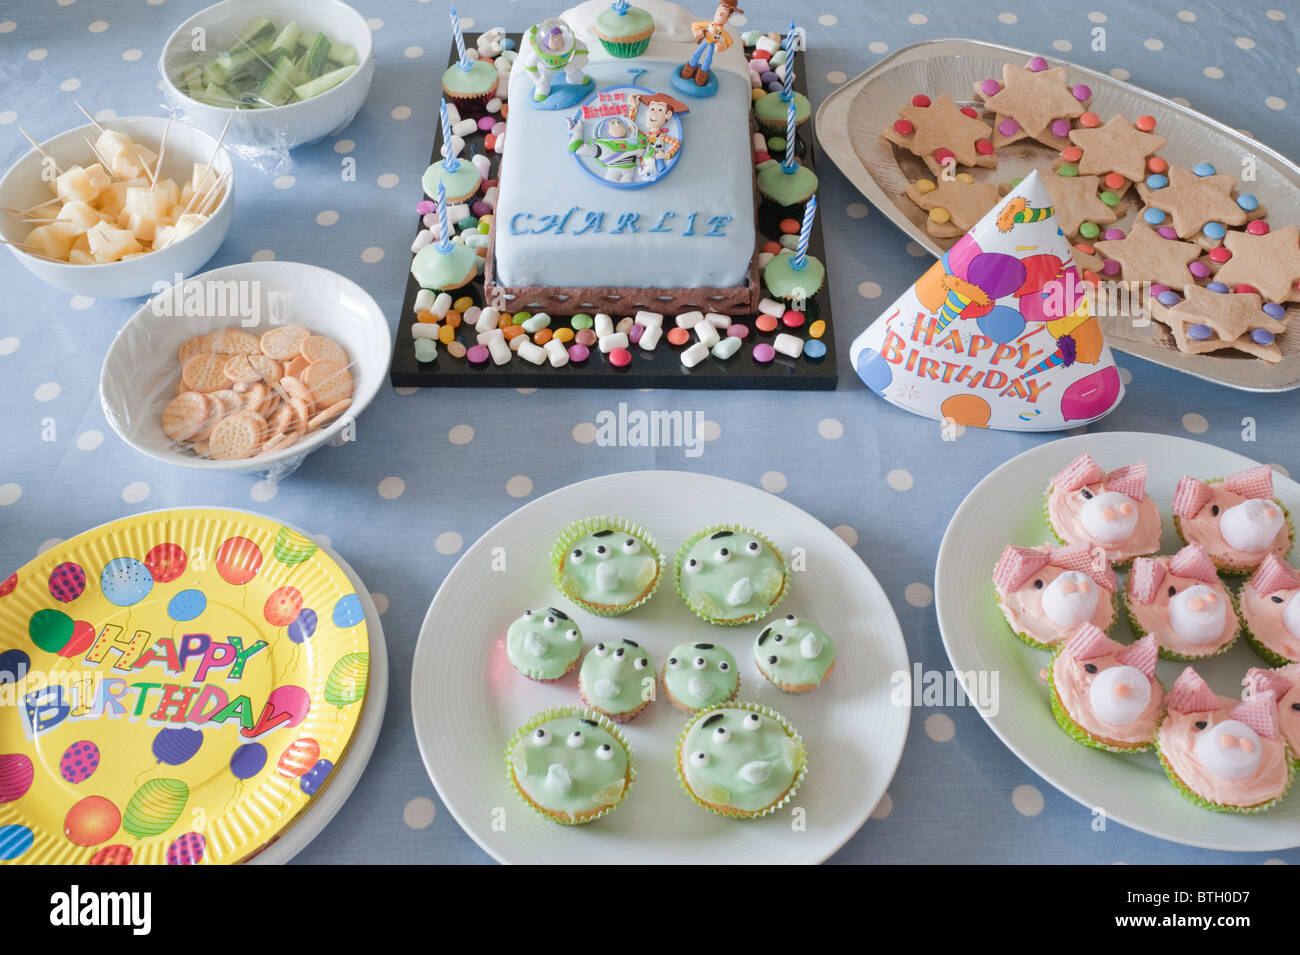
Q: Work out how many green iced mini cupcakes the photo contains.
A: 11